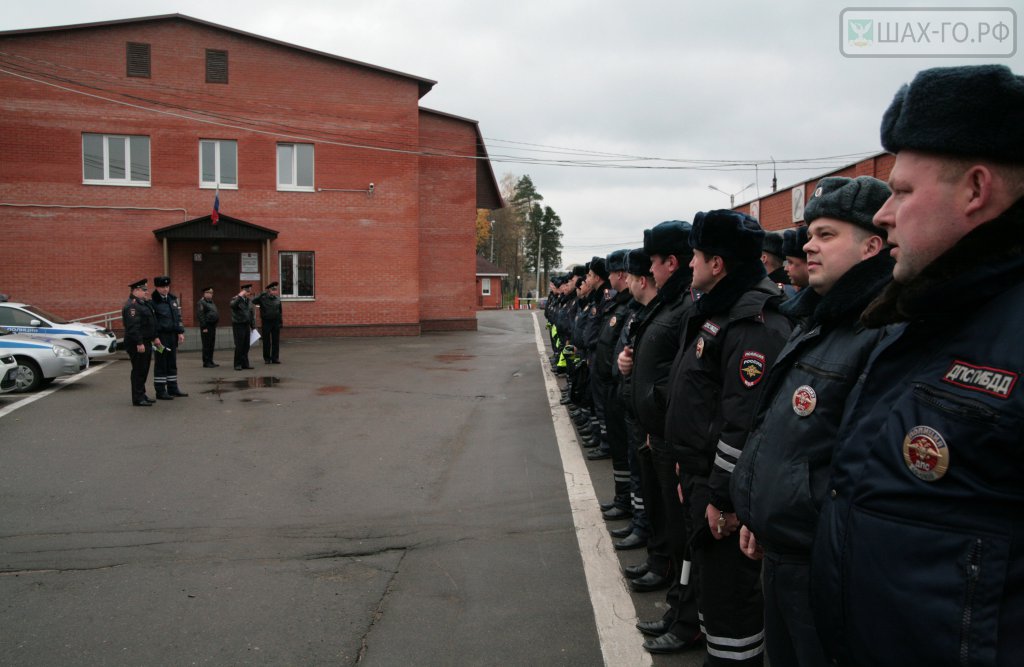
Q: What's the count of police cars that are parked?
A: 3